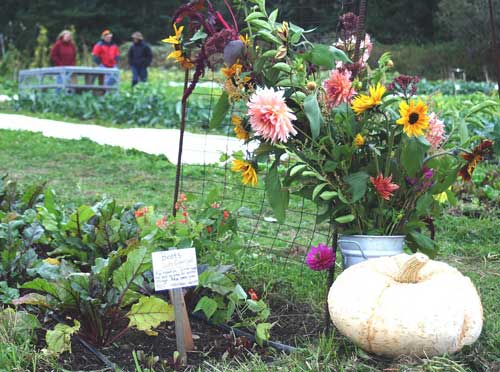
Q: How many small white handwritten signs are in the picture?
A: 1